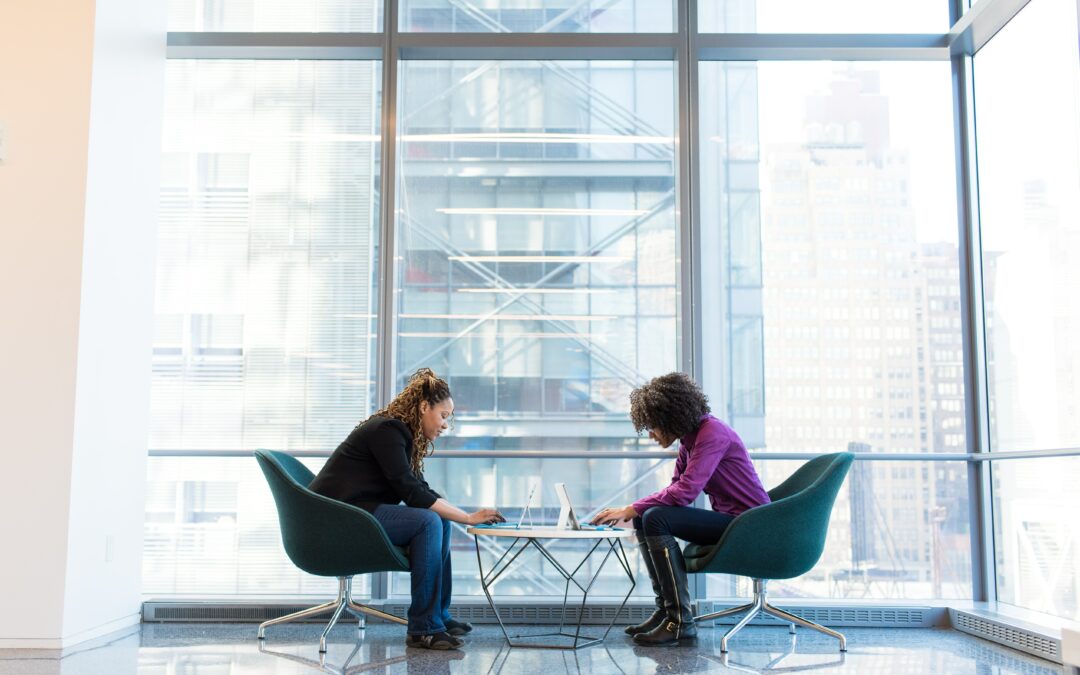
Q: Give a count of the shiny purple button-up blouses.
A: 1